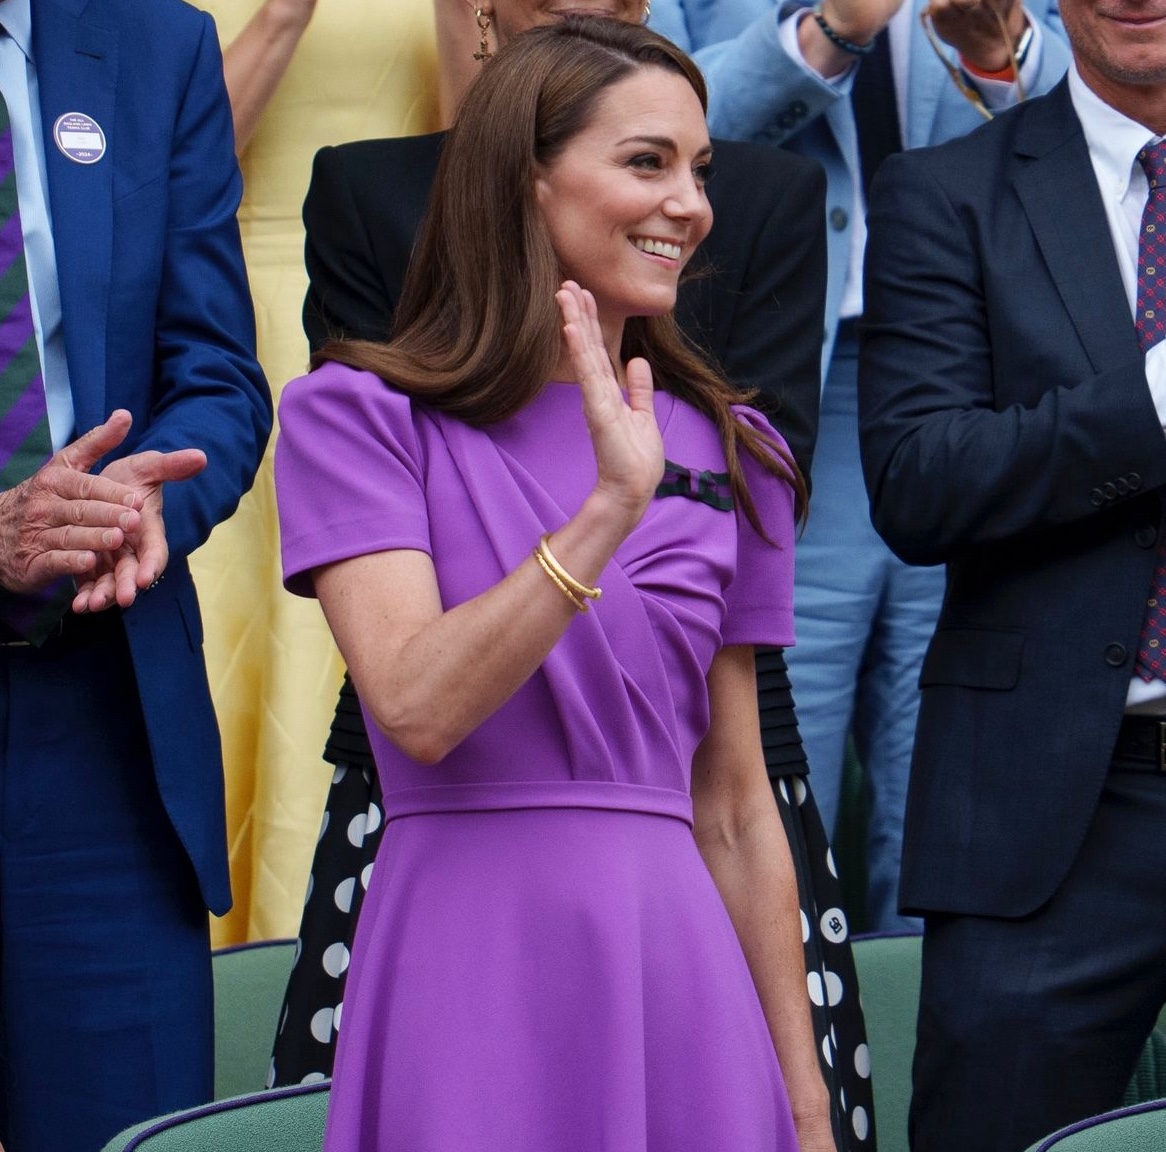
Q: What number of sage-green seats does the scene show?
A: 4